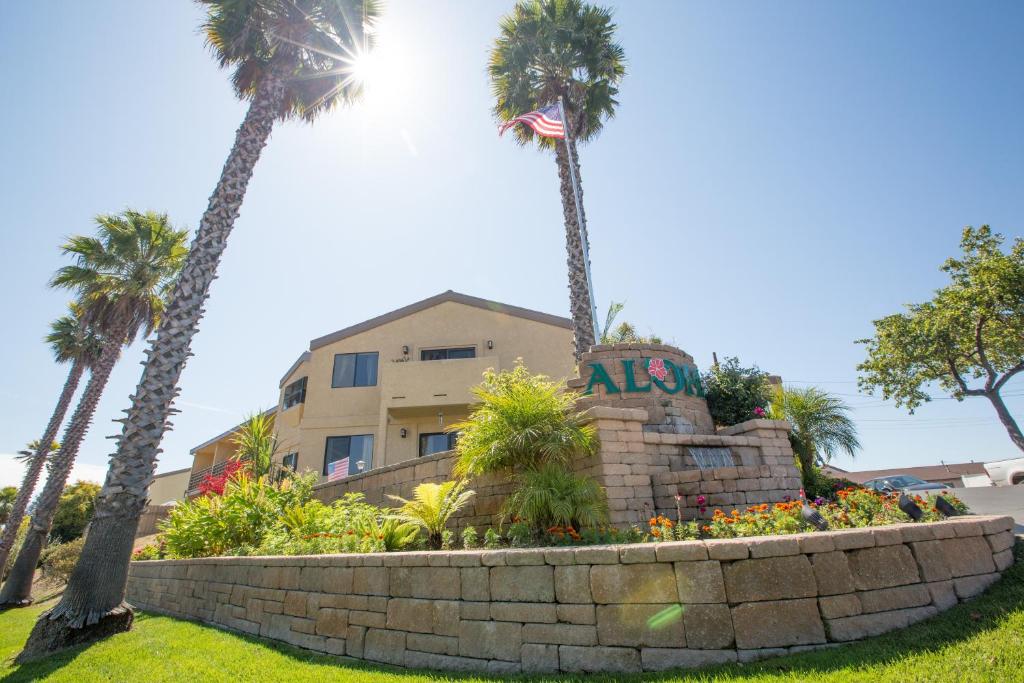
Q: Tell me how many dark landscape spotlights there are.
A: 3